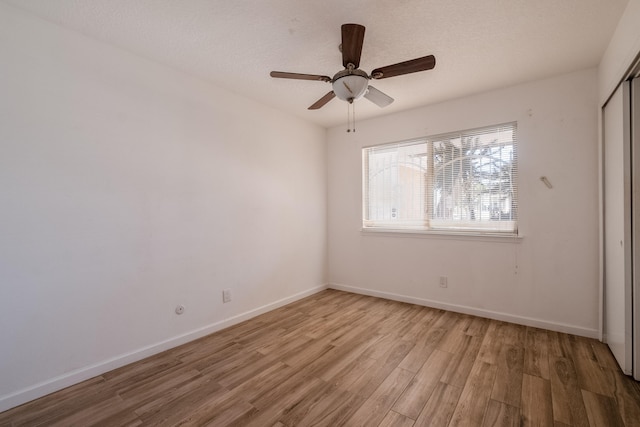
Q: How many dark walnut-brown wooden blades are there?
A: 4